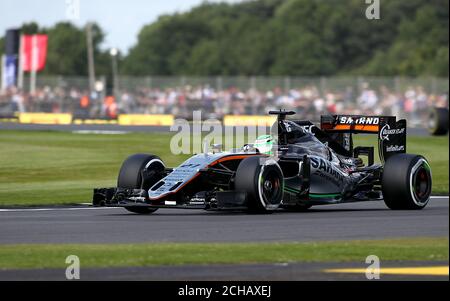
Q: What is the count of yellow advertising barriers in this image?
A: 3